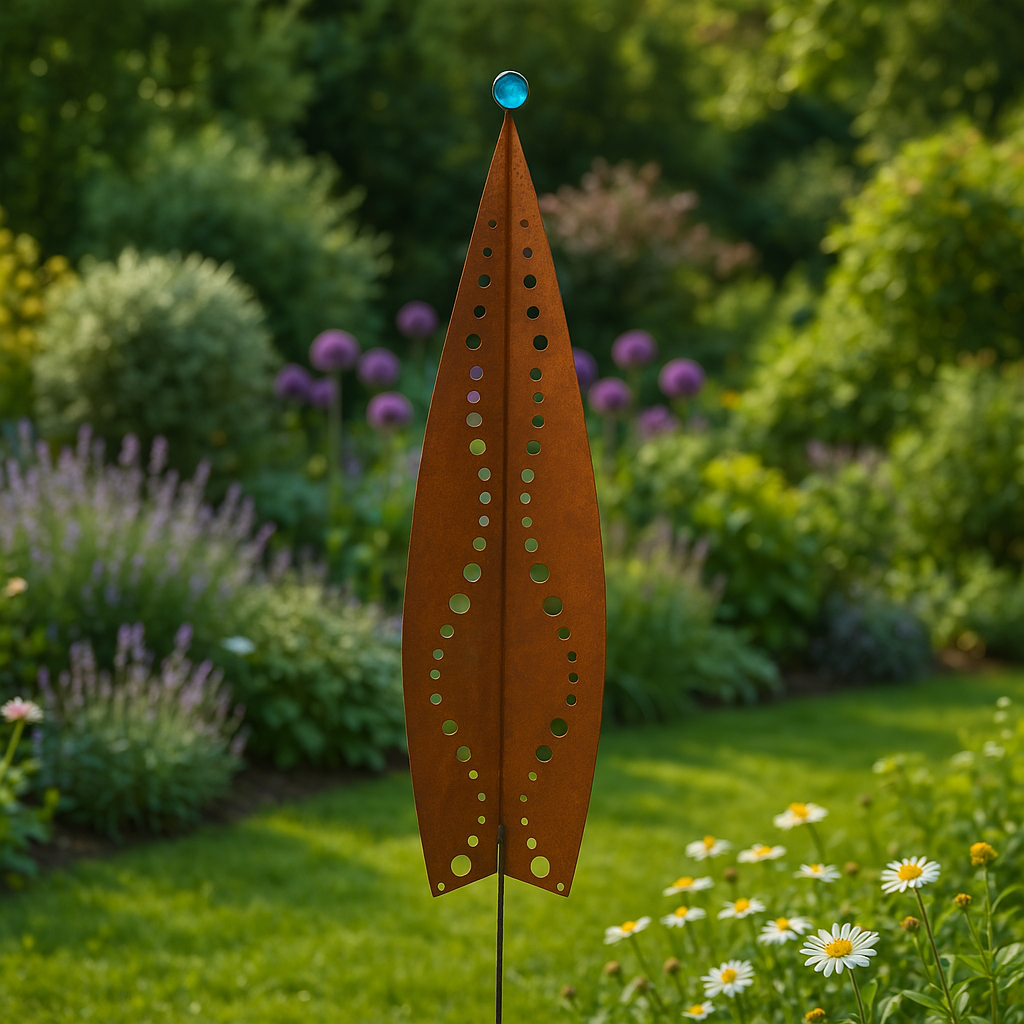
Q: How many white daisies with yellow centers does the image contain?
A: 13